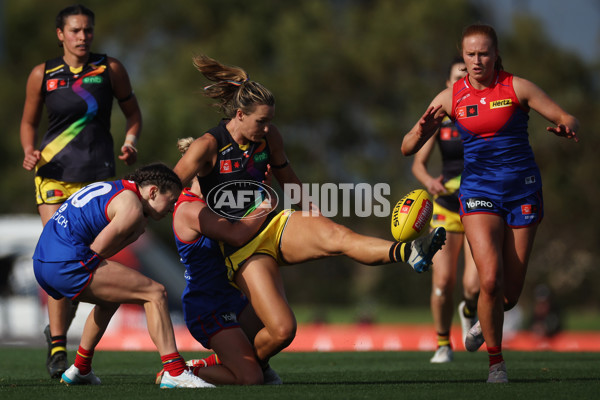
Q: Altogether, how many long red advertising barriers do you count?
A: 1